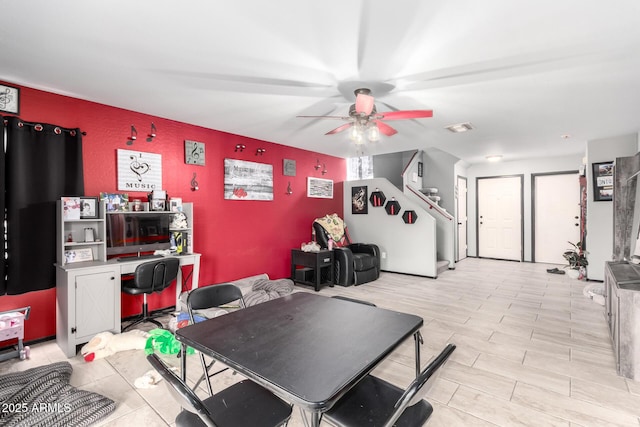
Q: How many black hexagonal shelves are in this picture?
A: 3